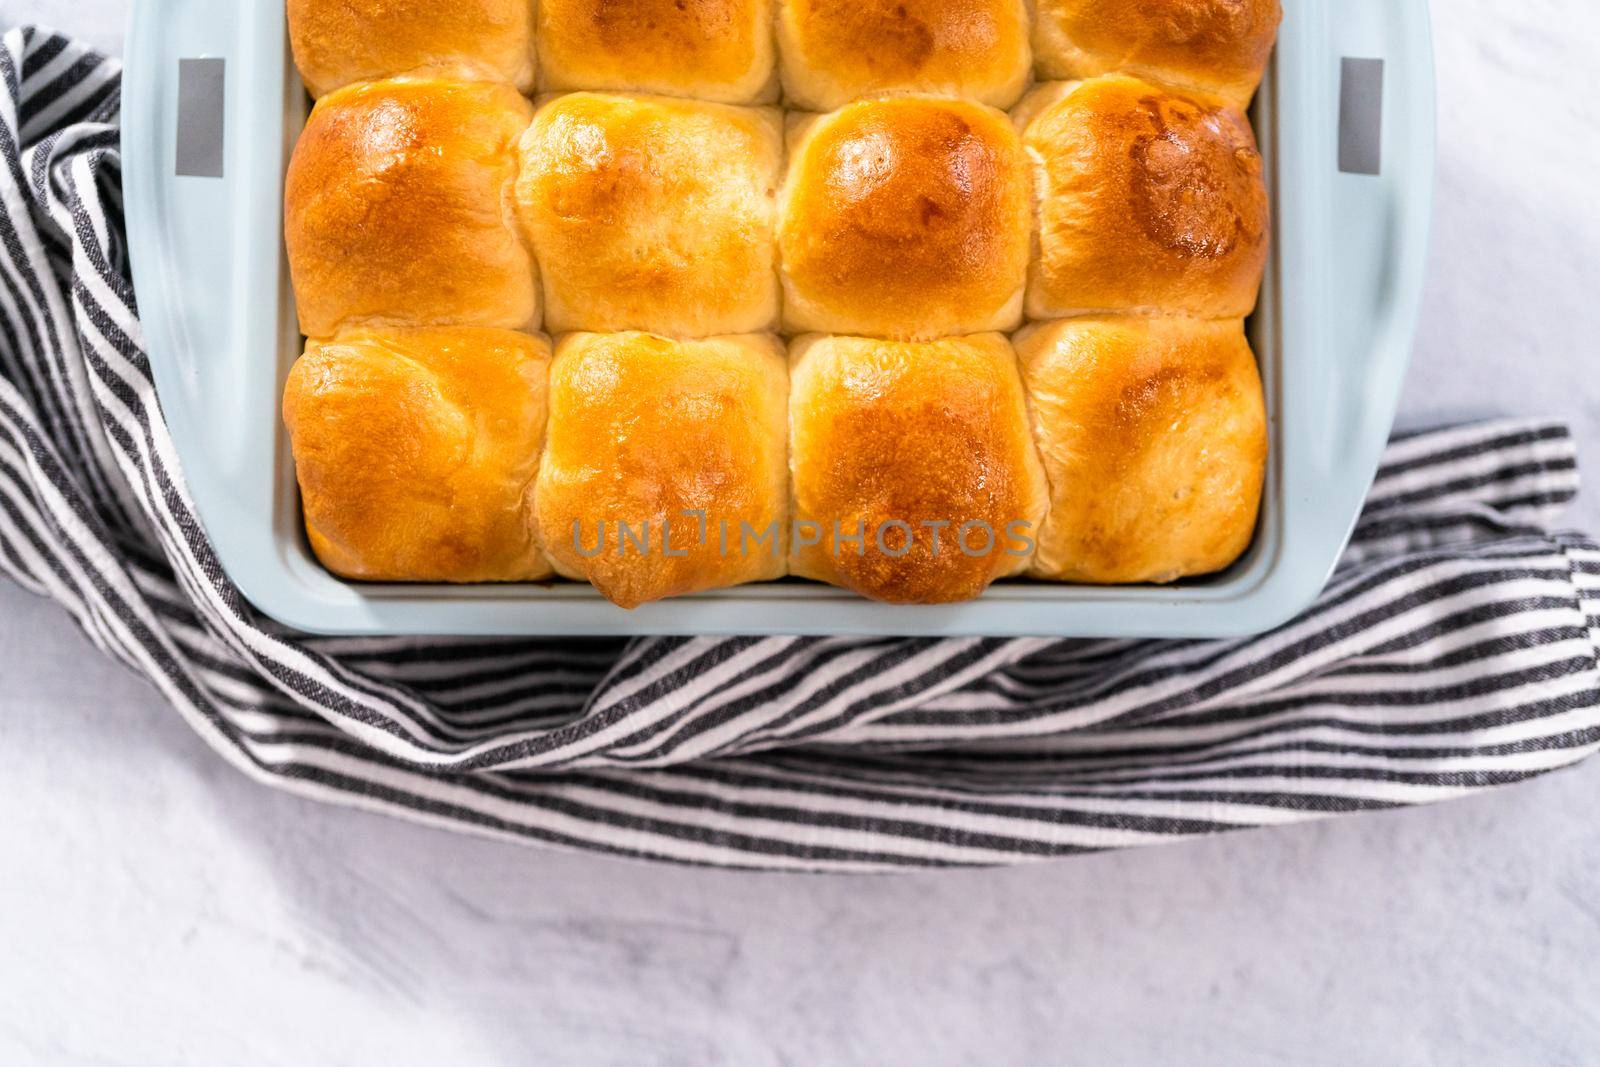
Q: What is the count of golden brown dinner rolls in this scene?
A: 12